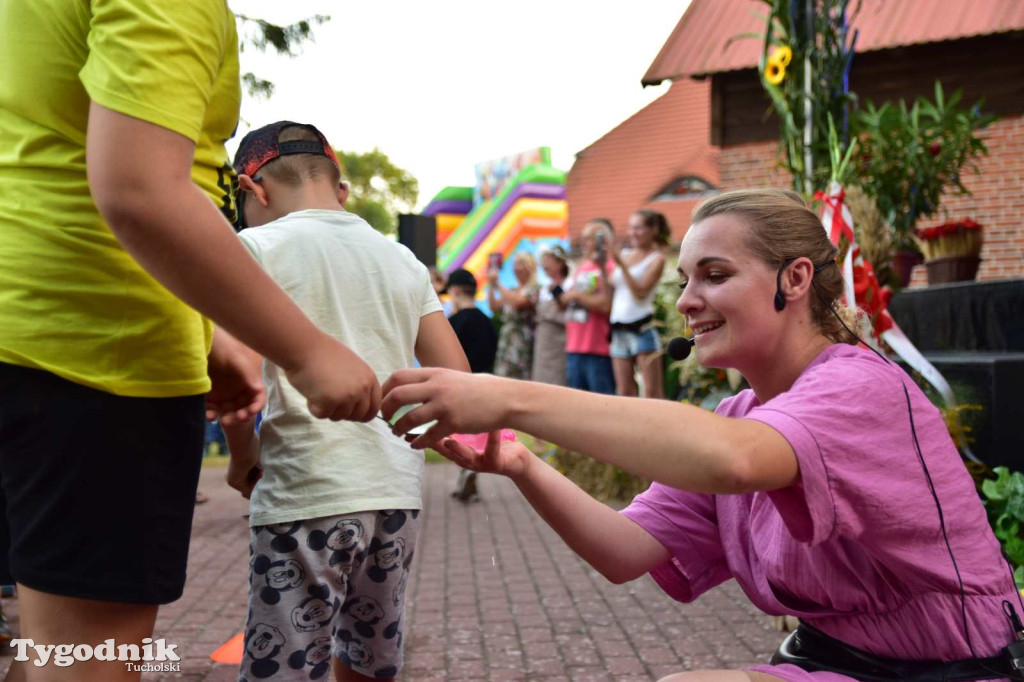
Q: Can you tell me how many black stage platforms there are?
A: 2